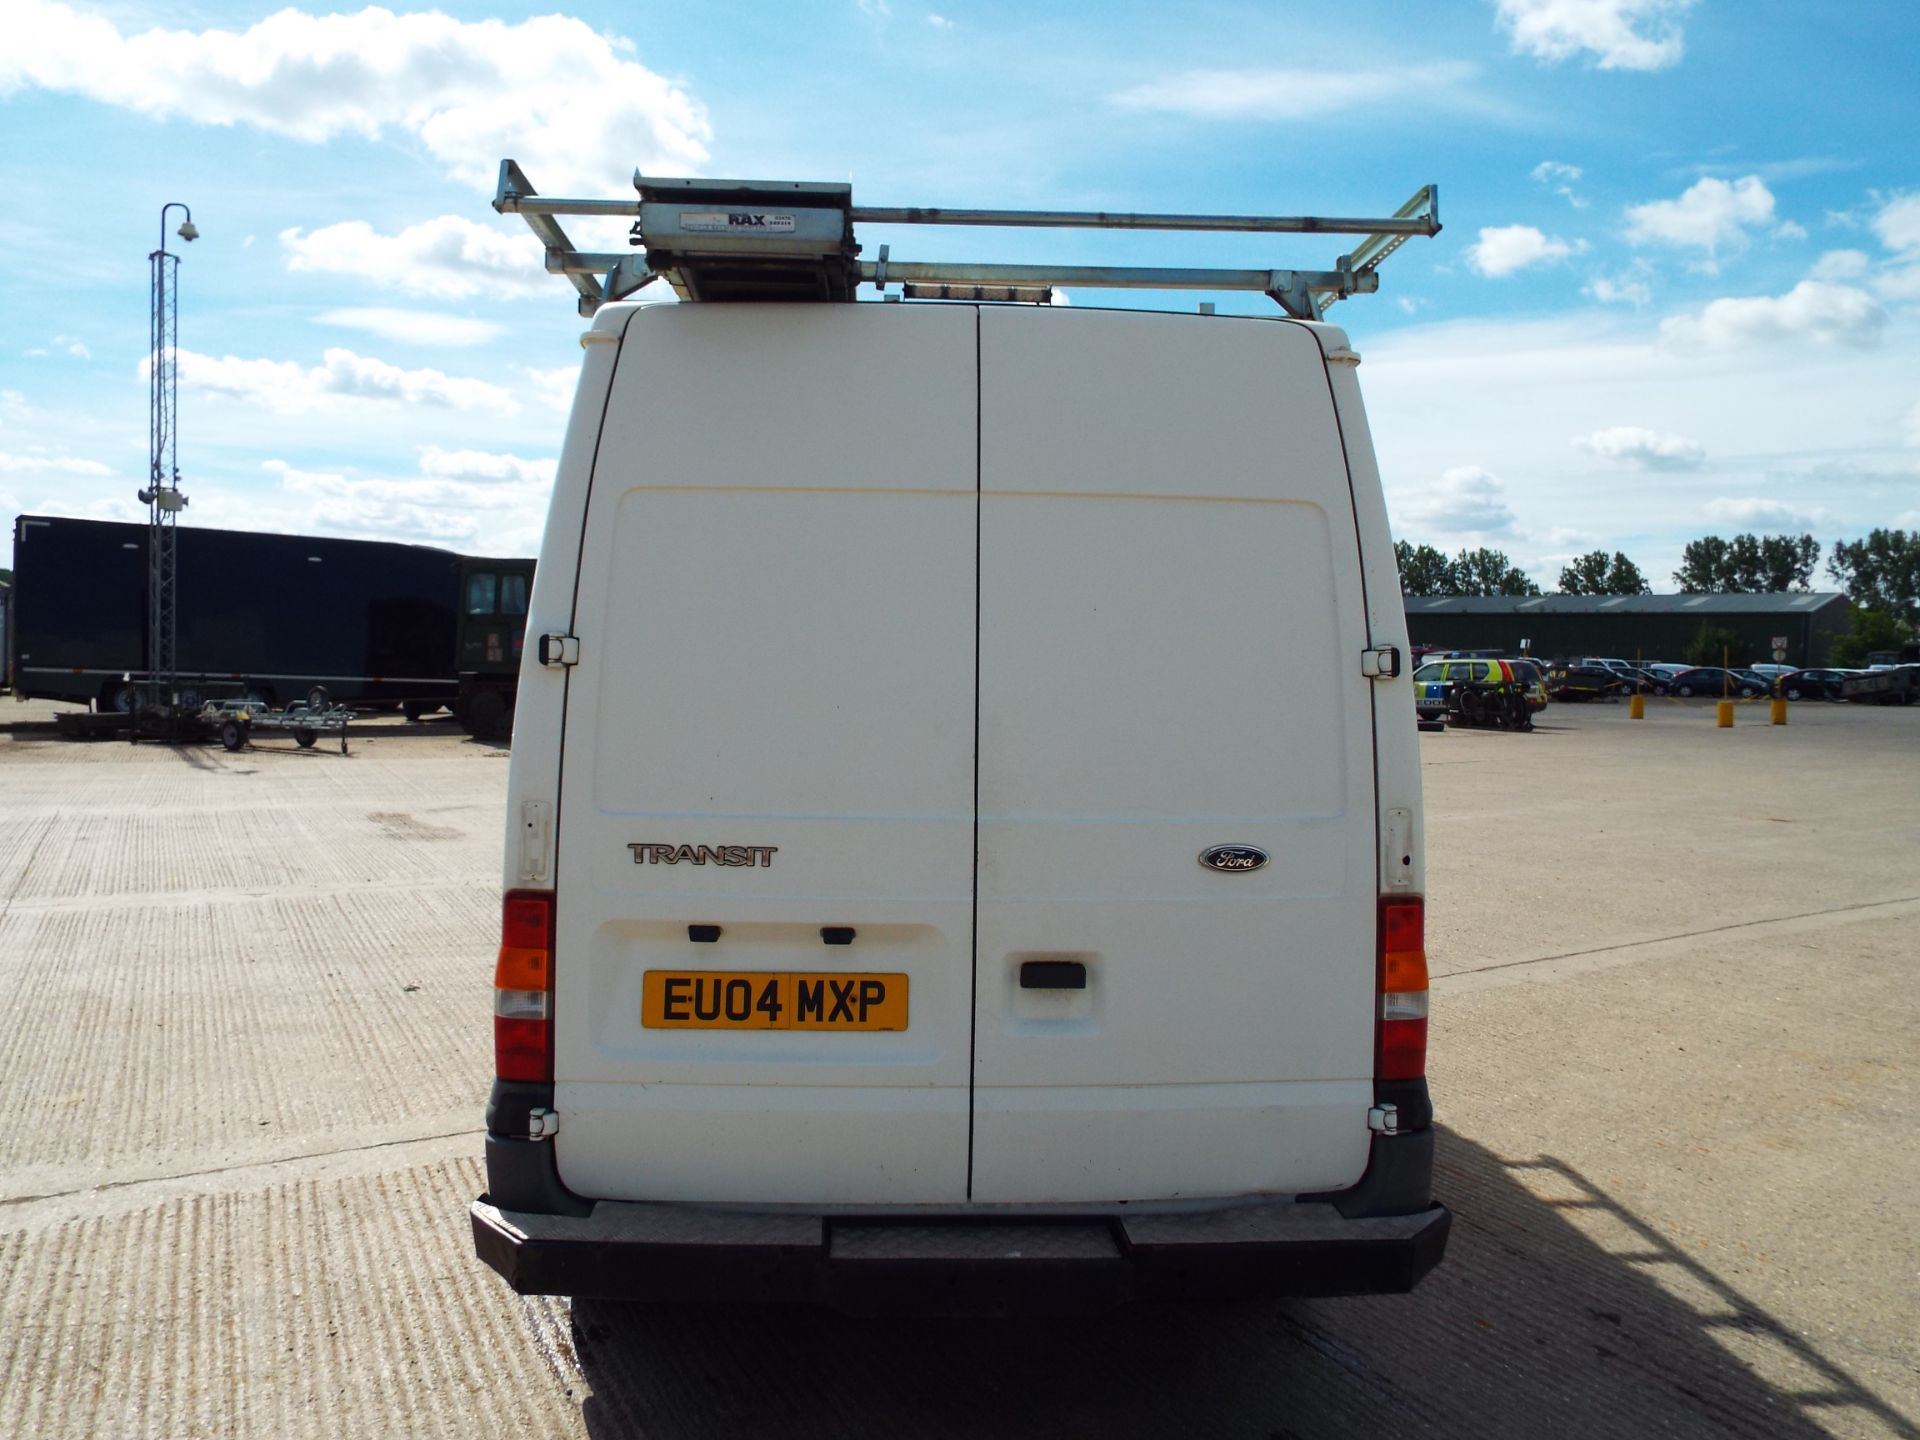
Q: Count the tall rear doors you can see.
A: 2